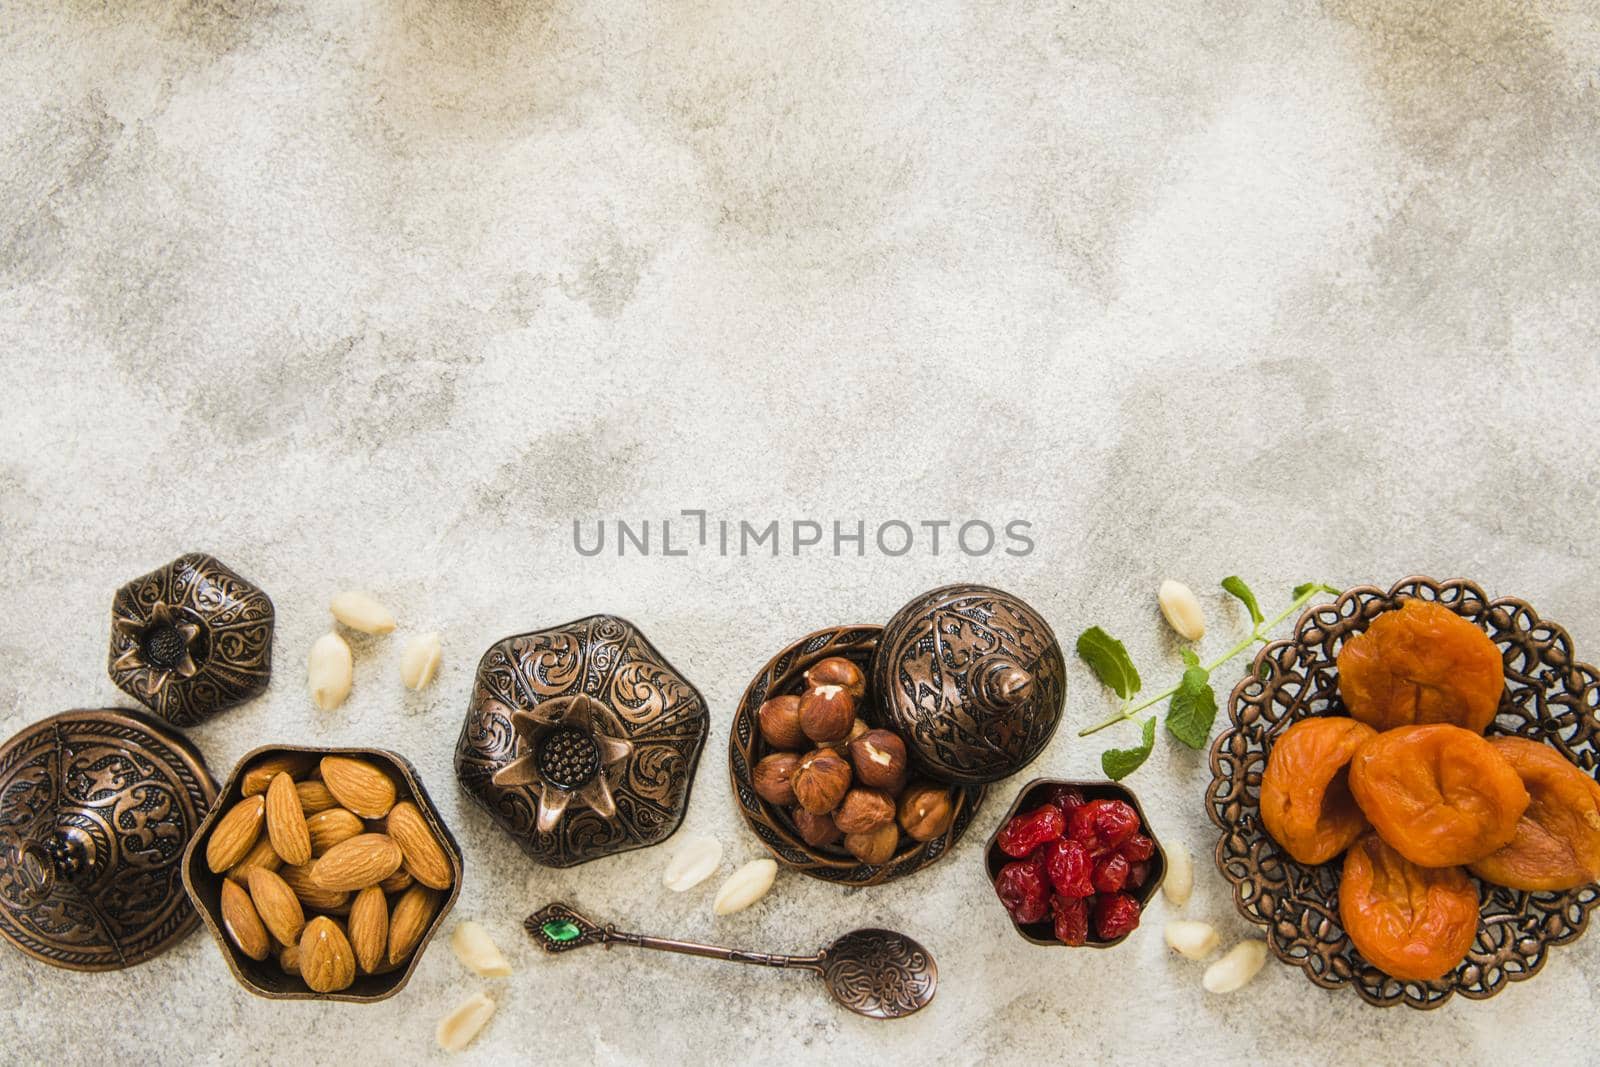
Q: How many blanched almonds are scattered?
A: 11